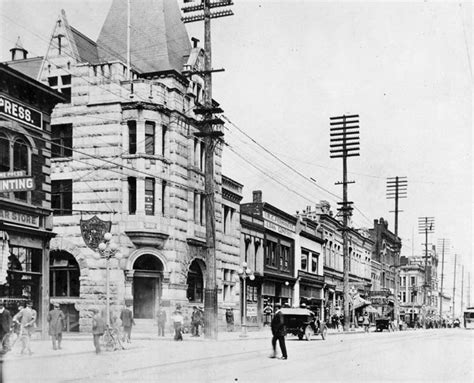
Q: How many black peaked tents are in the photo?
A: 0